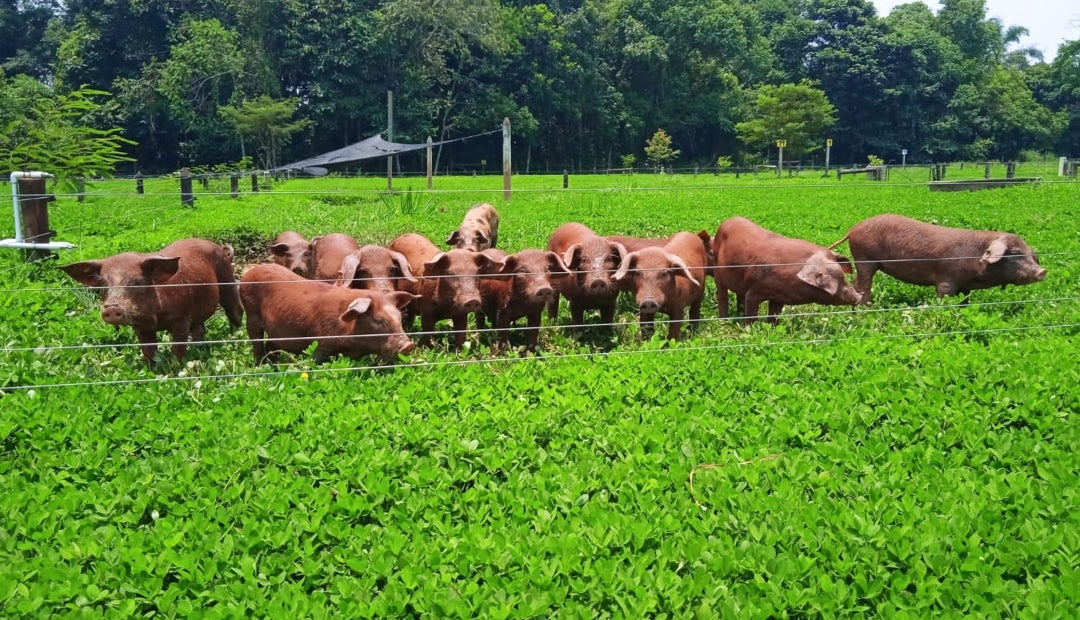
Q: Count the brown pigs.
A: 11